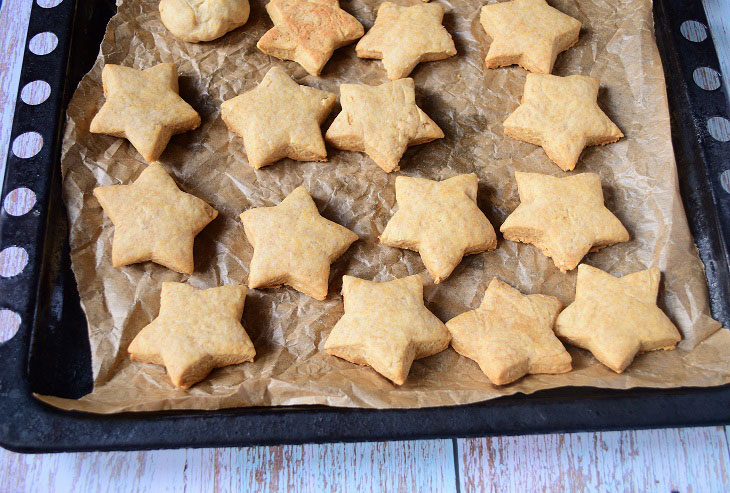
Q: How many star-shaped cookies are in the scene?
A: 15